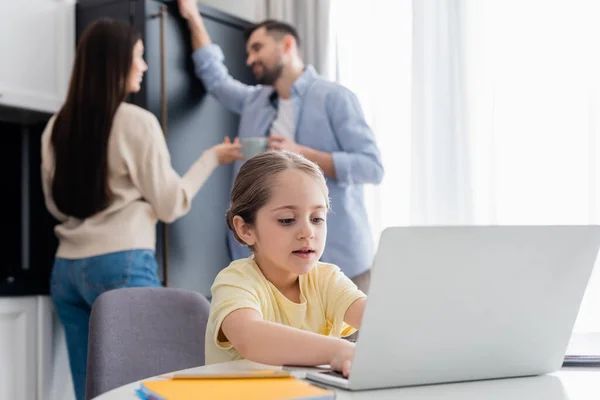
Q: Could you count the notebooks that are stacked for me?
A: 2